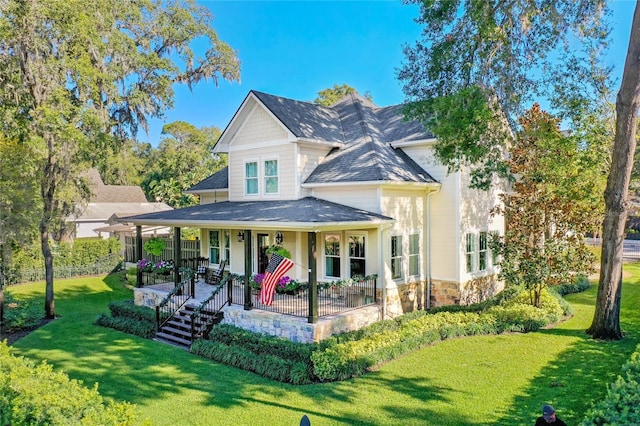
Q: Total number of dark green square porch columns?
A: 4